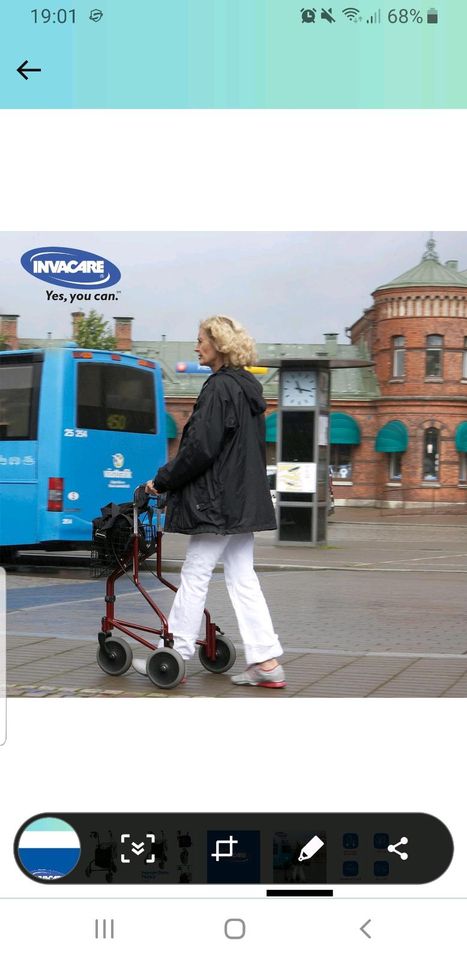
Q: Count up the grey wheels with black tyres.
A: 3